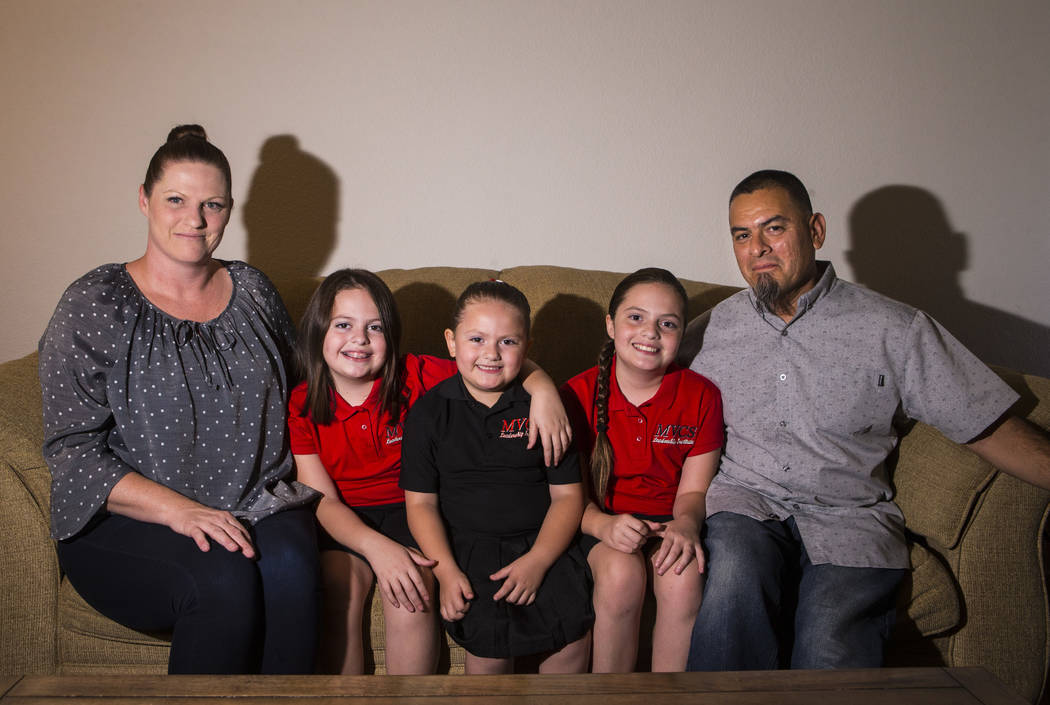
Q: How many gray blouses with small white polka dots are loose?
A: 1